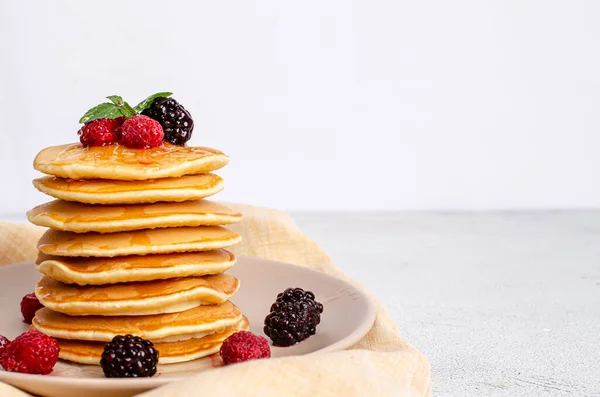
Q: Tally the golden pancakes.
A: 8